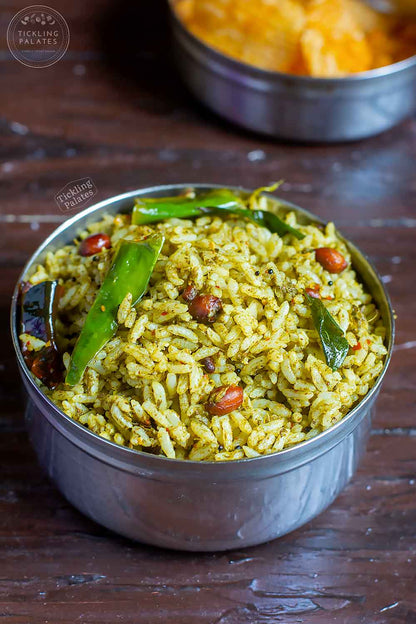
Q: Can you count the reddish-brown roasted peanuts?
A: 4